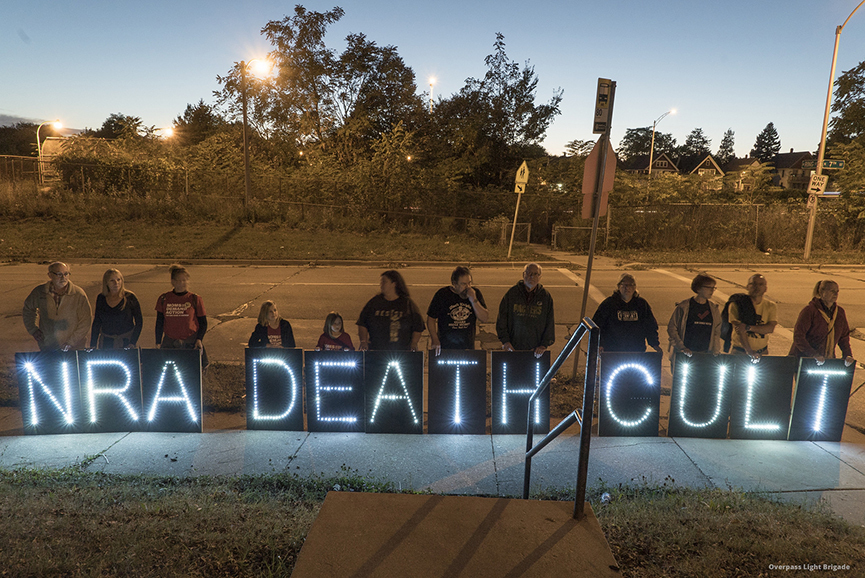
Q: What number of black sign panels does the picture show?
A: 12